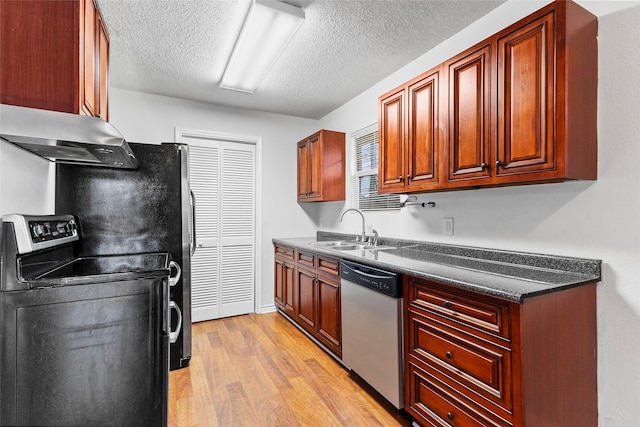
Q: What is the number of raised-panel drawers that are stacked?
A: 3